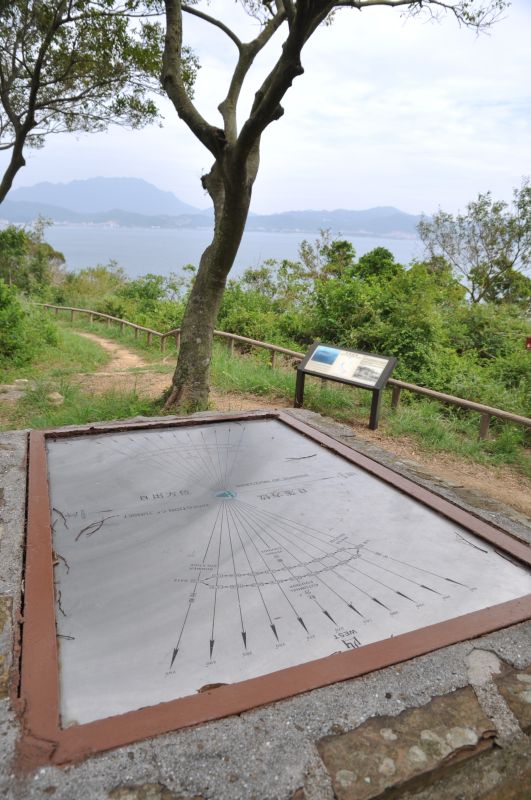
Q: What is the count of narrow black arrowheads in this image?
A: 11